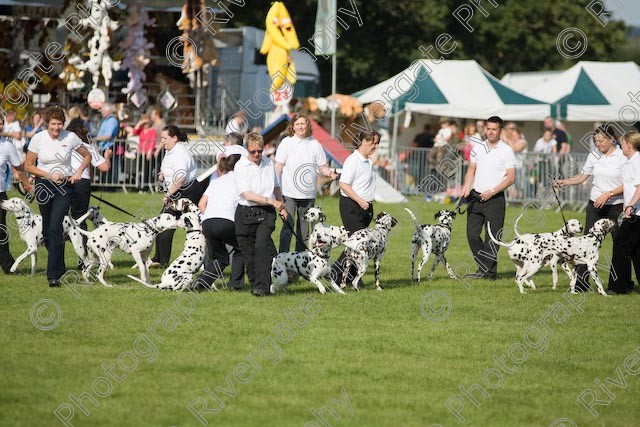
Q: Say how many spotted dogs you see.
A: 11